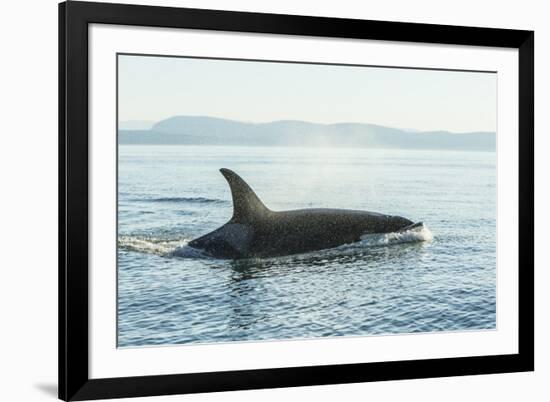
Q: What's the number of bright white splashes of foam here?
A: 2